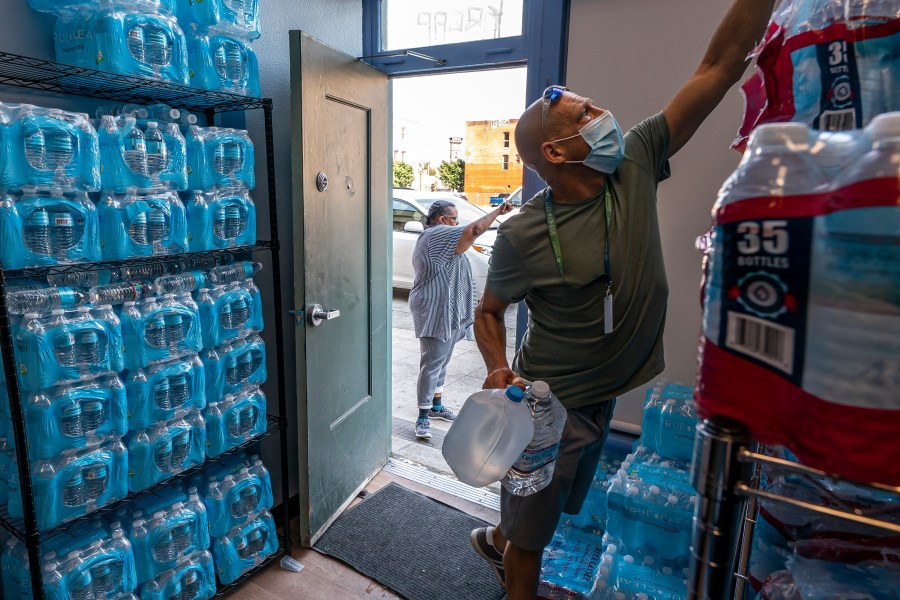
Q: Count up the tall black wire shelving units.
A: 1